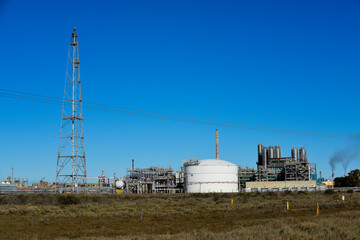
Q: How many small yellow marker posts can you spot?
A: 3